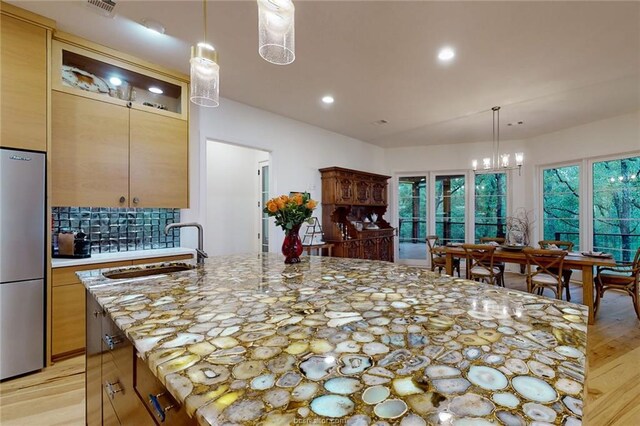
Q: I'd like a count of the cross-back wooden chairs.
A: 6